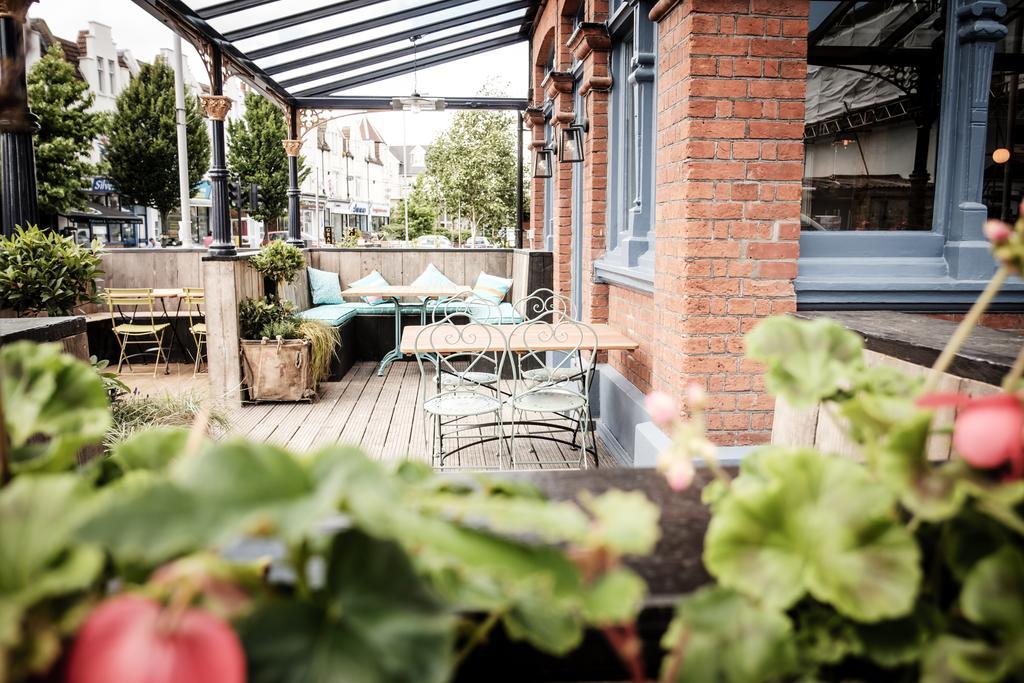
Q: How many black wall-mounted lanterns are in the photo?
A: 2